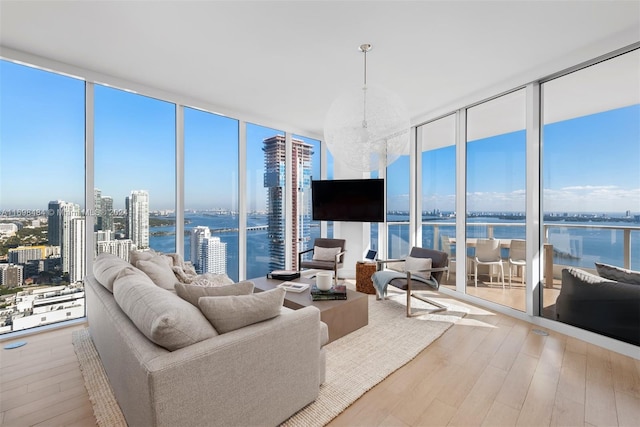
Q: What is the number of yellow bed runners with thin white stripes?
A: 0